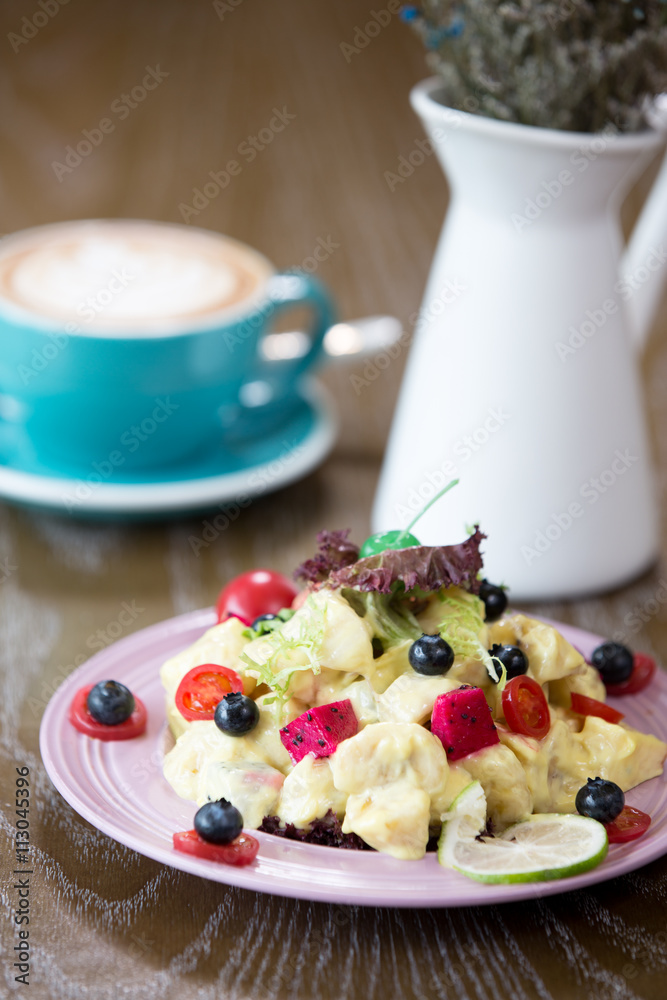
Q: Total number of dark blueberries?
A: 9